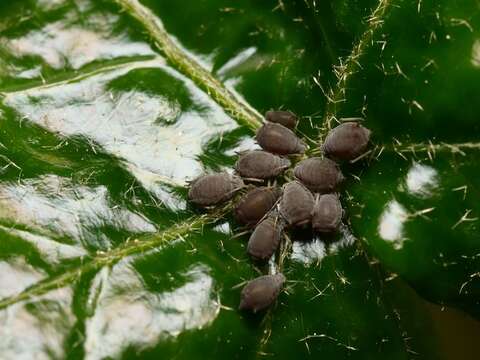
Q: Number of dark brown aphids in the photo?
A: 11